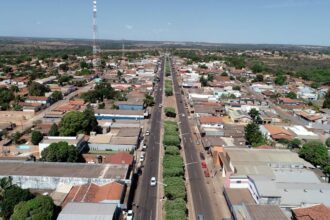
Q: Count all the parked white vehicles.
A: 4